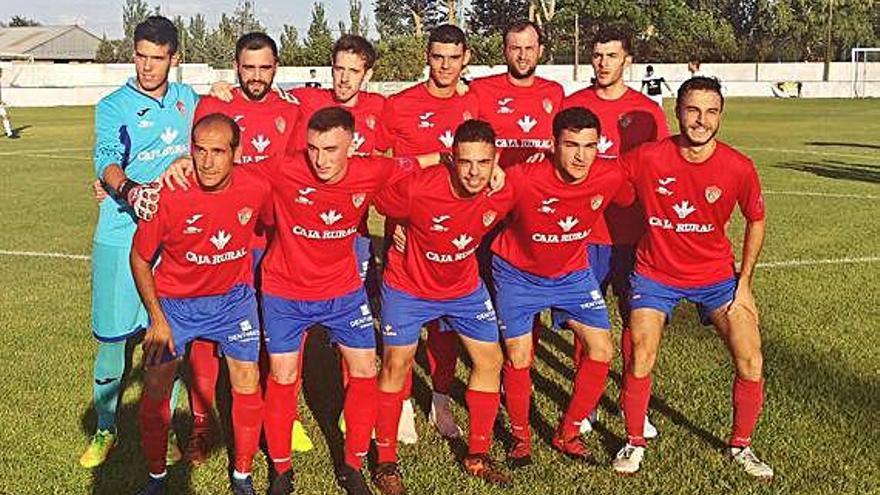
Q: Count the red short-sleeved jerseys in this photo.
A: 10